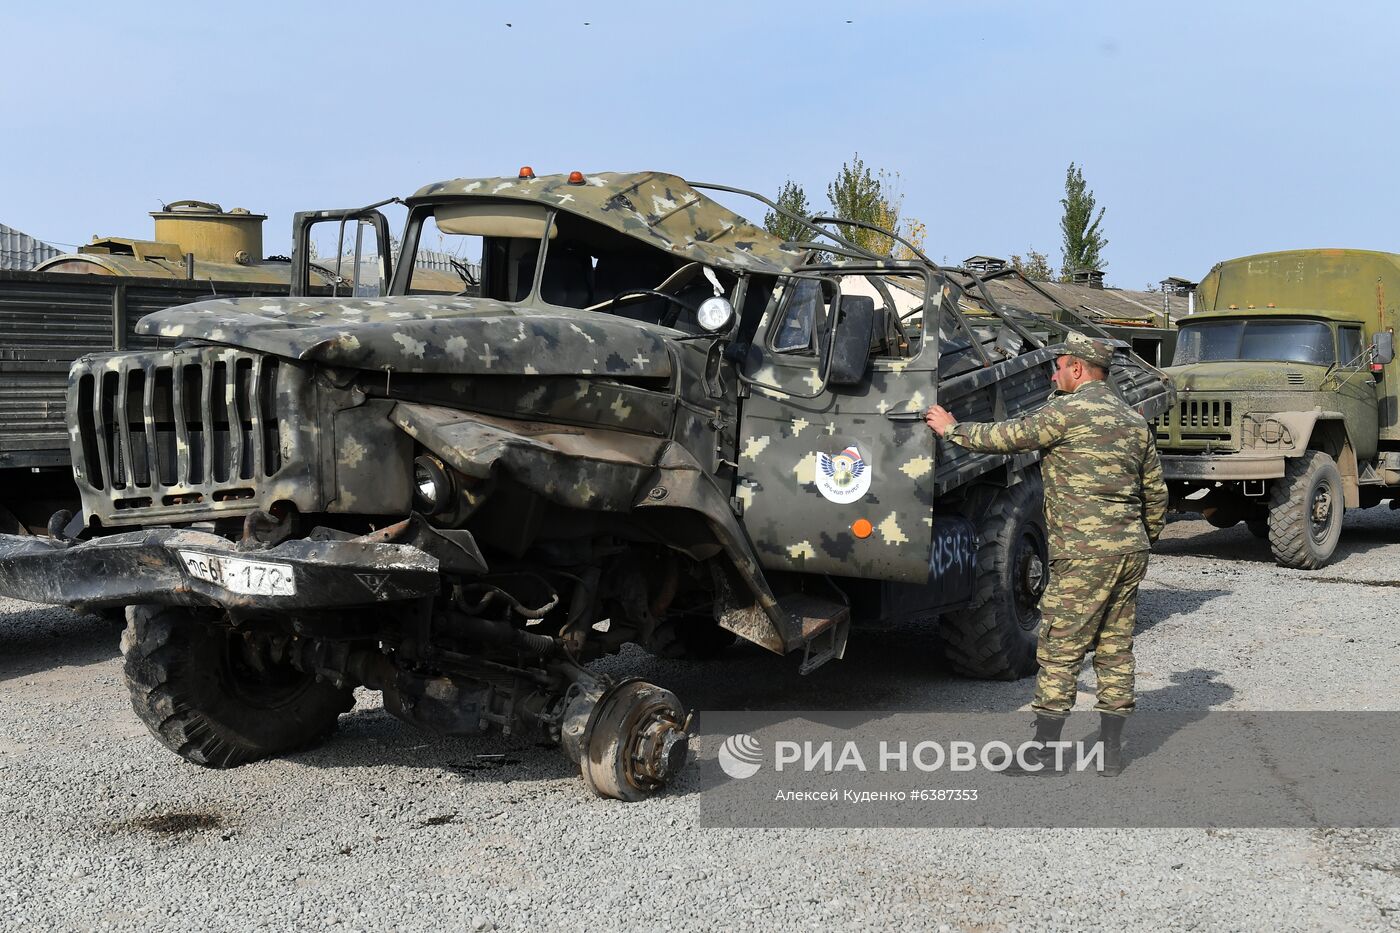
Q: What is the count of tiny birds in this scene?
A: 3